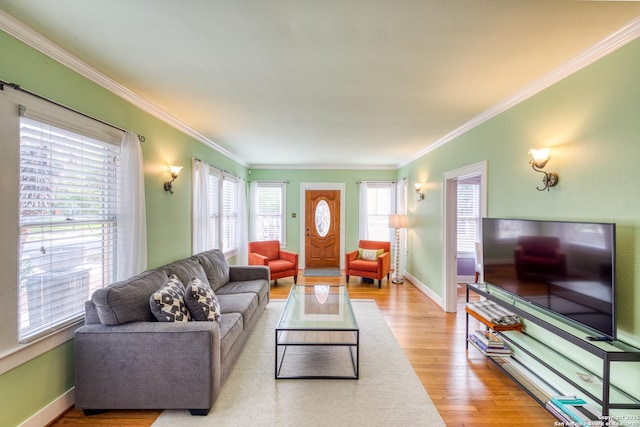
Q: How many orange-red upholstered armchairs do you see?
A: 2